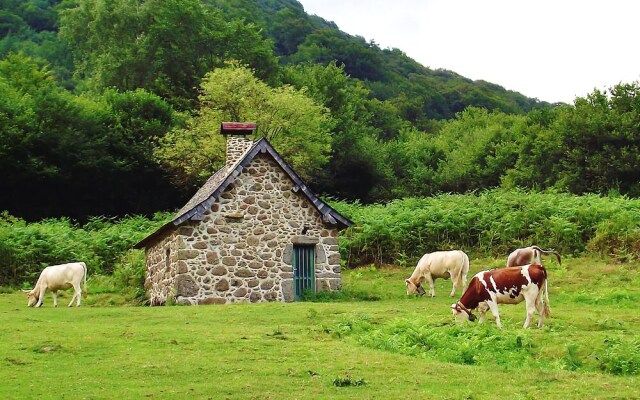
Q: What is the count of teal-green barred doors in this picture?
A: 1